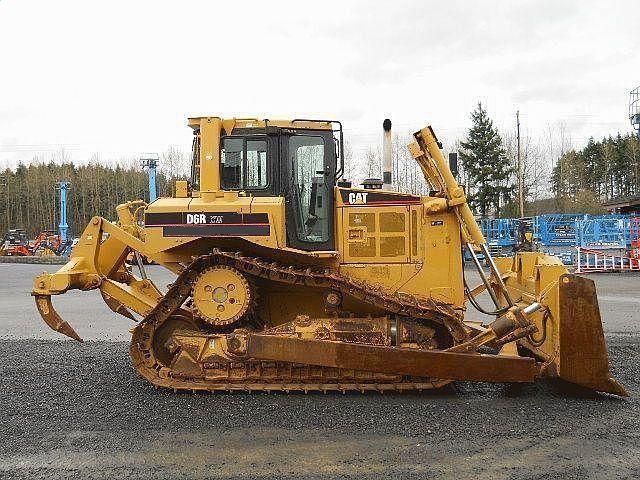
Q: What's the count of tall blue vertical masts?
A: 2